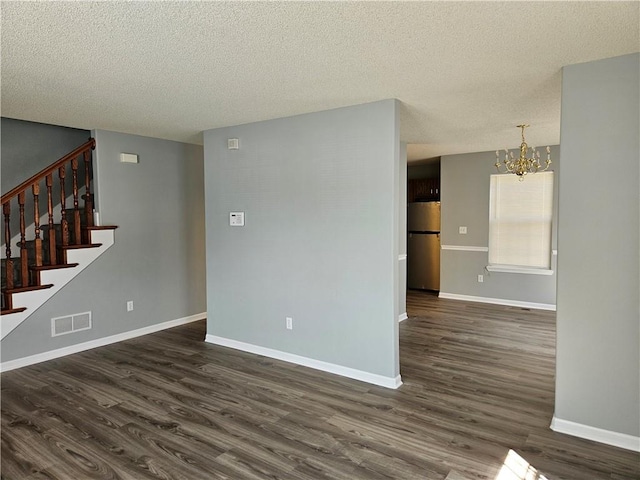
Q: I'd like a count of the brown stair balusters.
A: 7